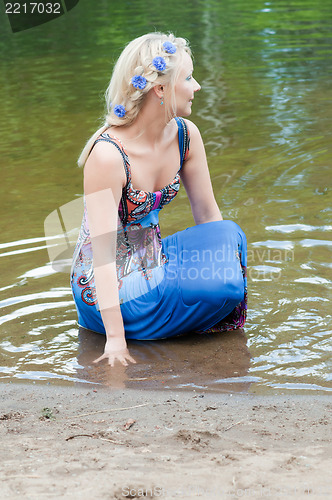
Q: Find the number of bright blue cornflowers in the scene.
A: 4